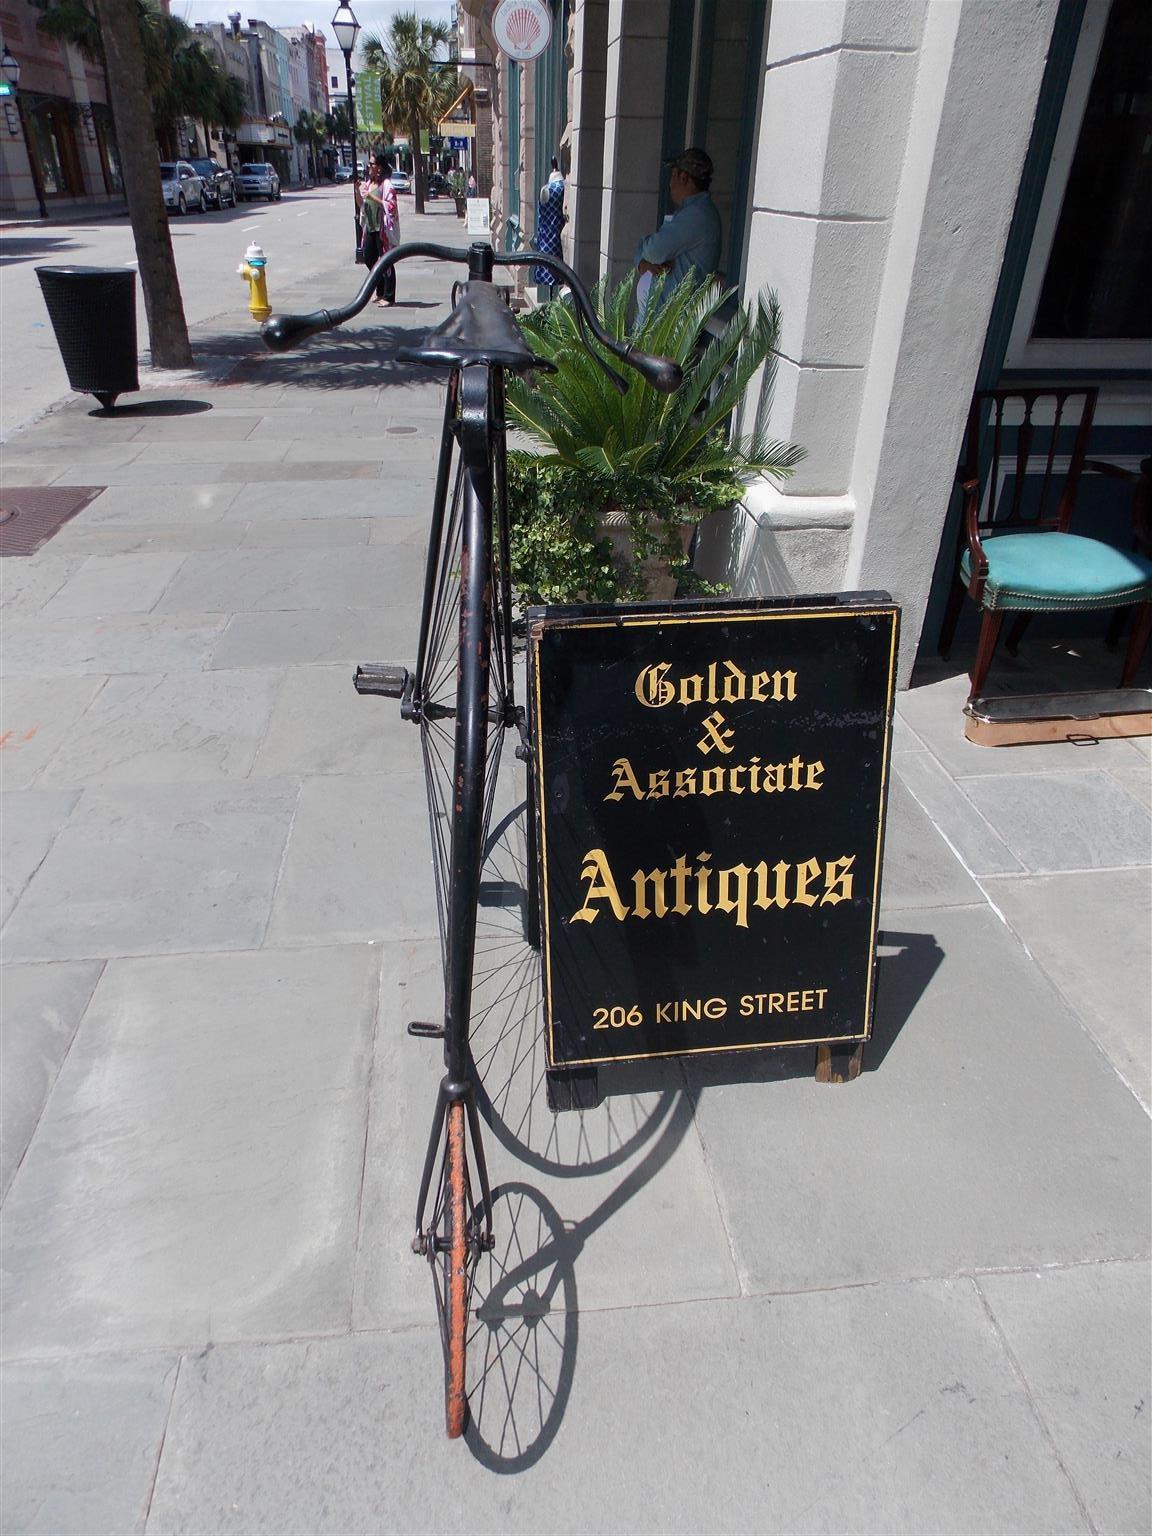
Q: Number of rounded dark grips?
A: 2